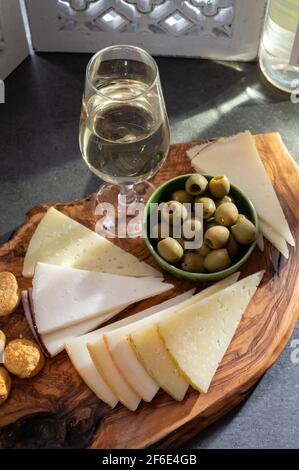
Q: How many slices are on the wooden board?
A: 11